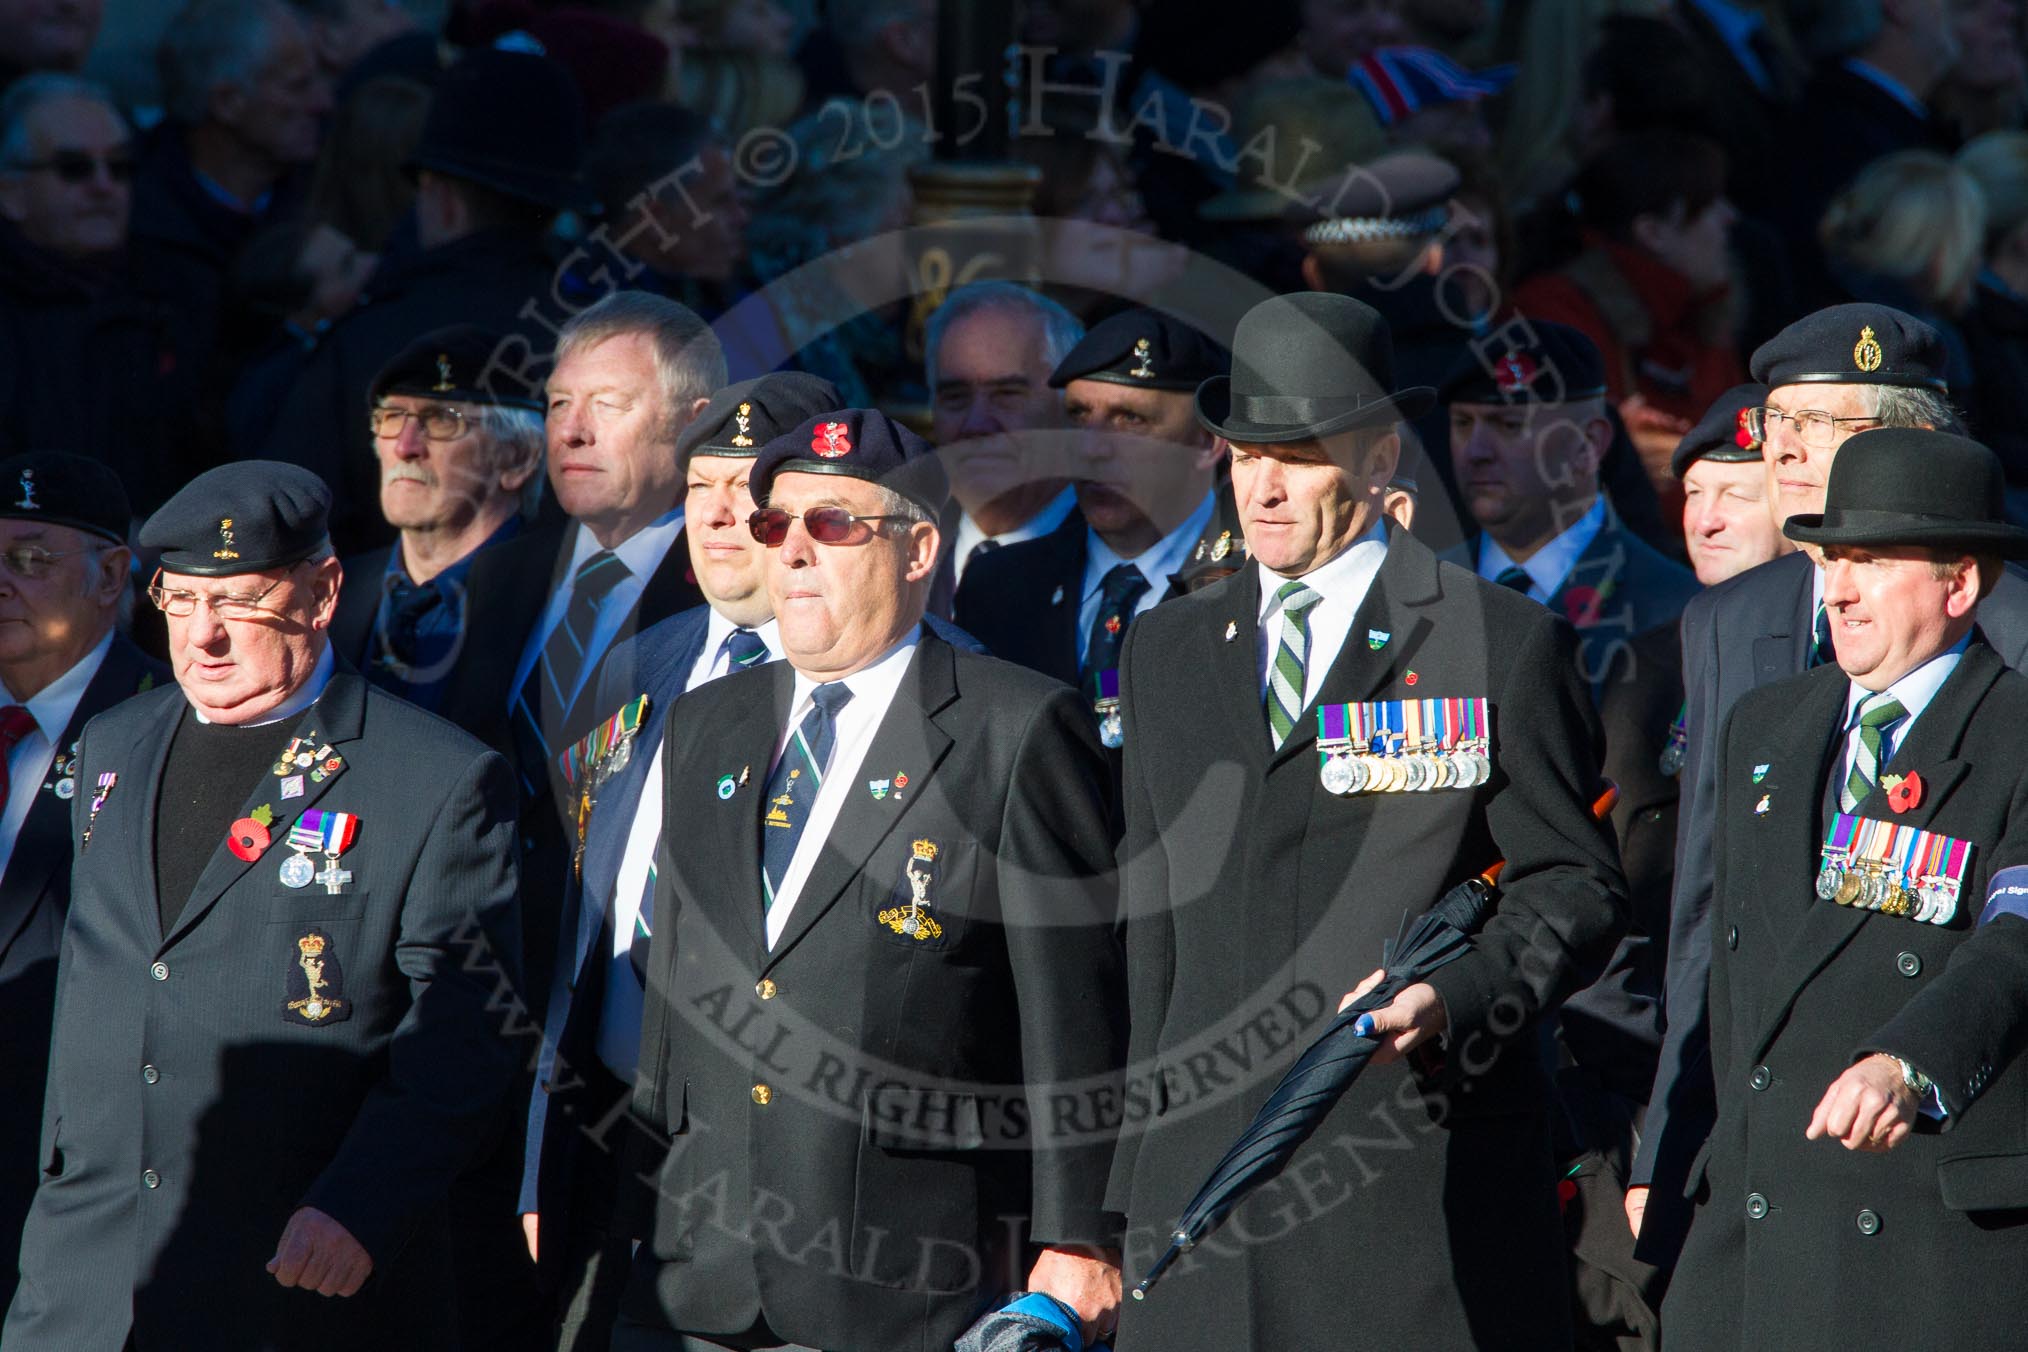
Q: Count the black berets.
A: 9